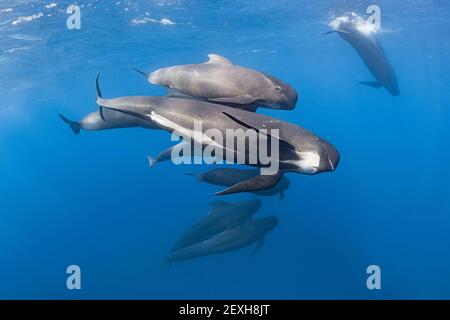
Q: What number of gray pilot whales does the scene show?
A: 8